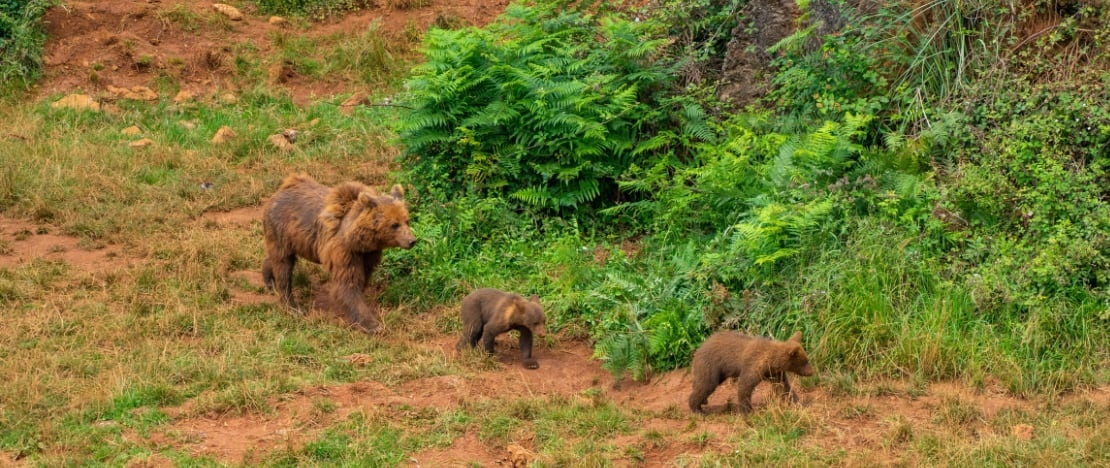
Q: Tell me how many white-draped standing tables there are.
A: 0